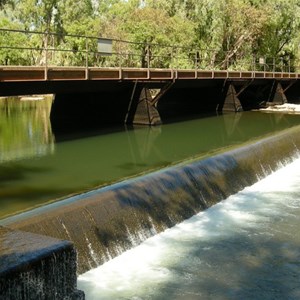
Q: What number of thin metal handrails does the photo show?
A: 2